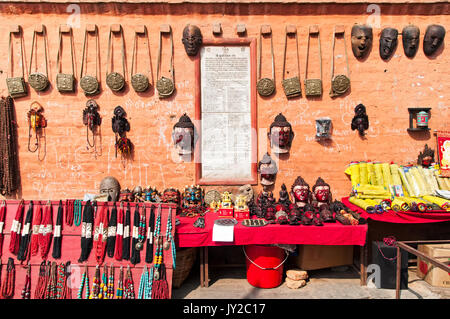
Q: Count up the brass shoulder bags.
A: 11